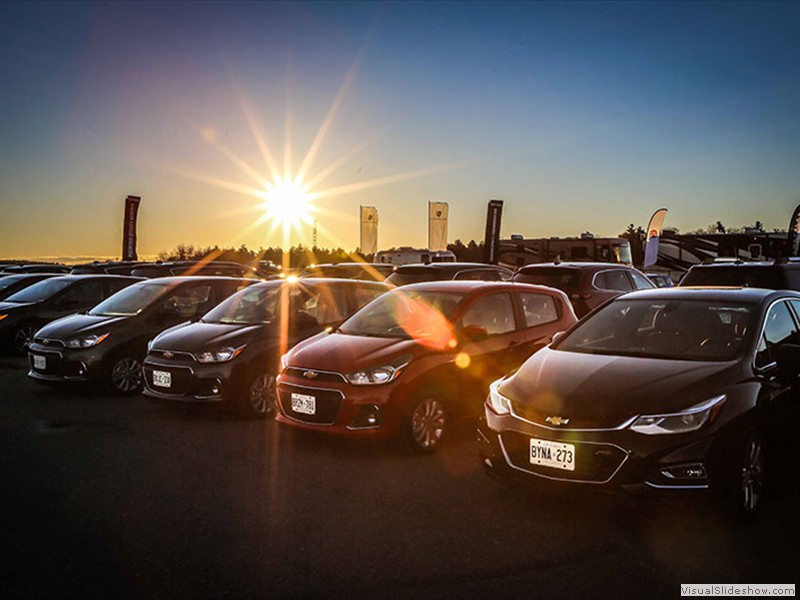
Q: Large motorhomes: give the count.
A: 2